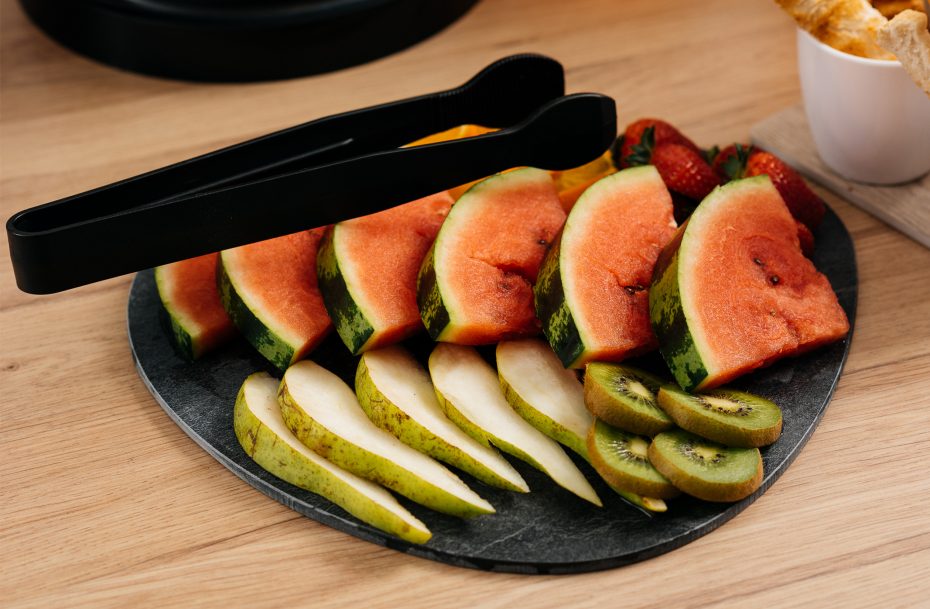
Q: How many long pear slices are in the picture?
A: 5